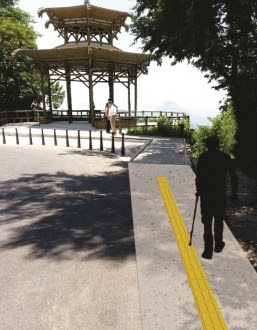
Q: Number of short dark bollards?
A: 11